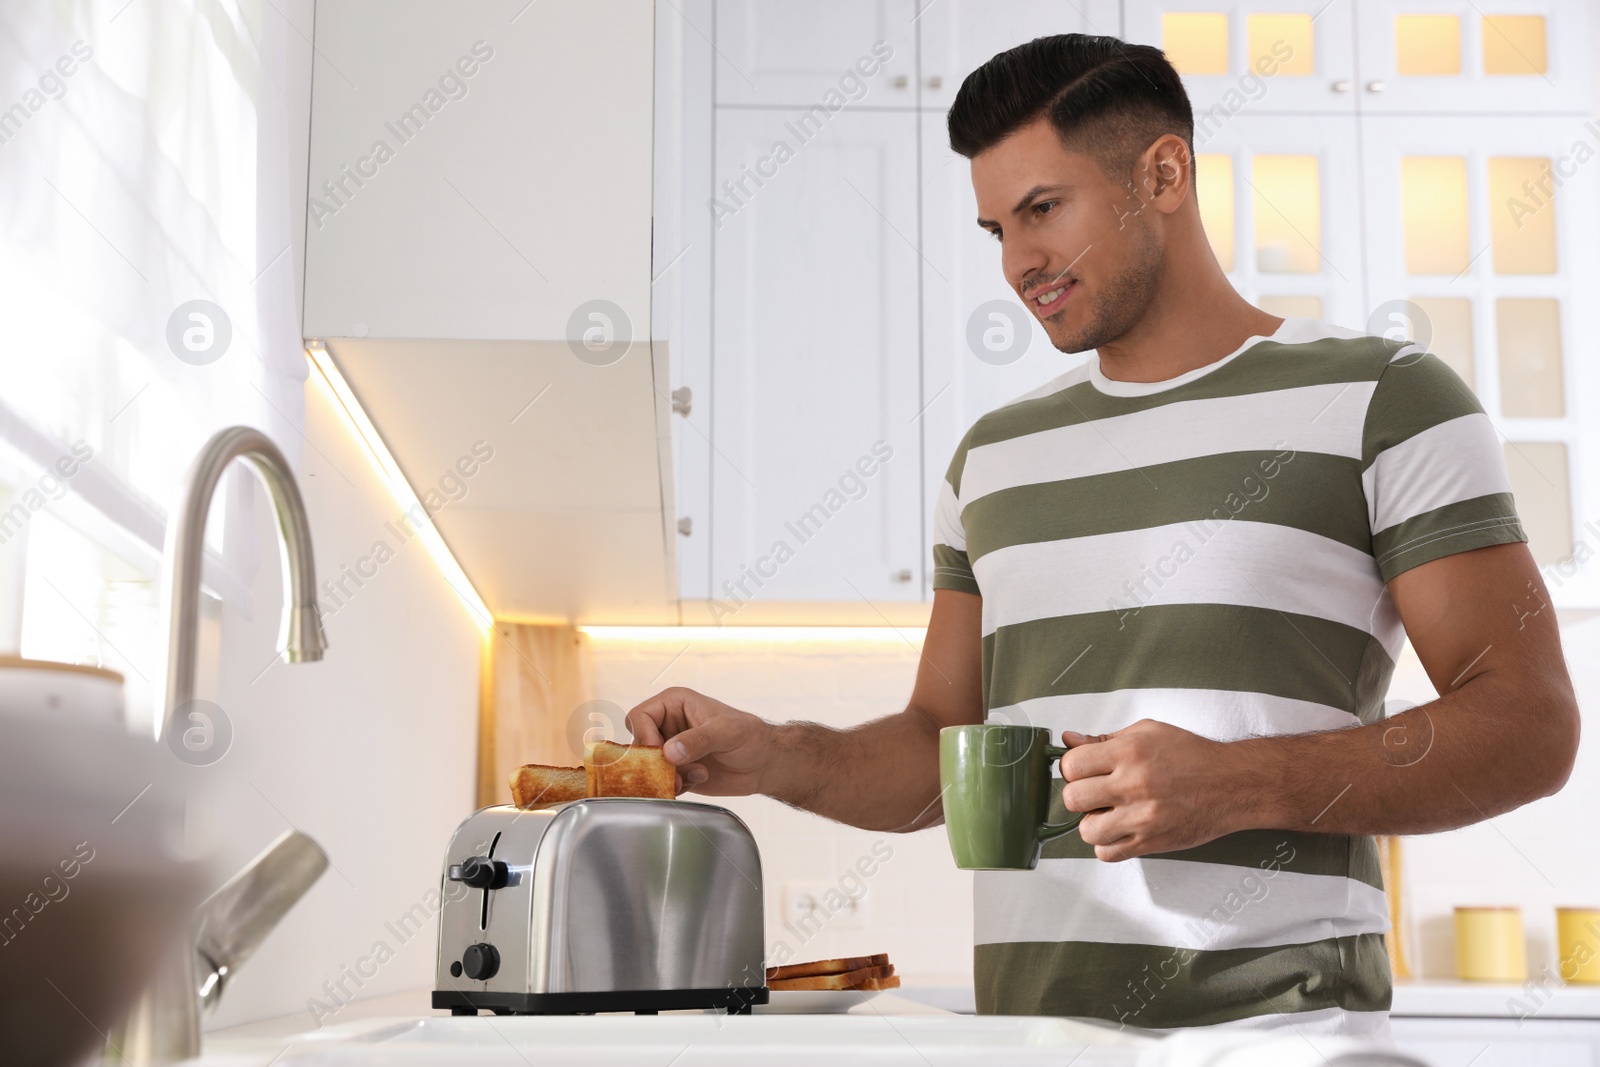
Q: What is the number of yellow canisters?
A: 2